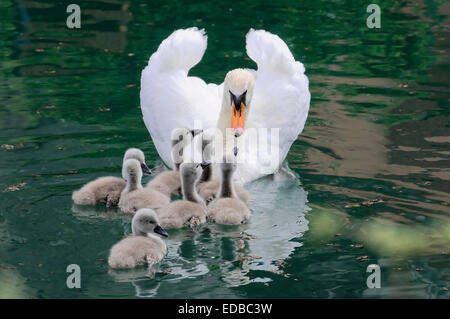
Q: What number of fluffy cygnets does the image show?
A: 7